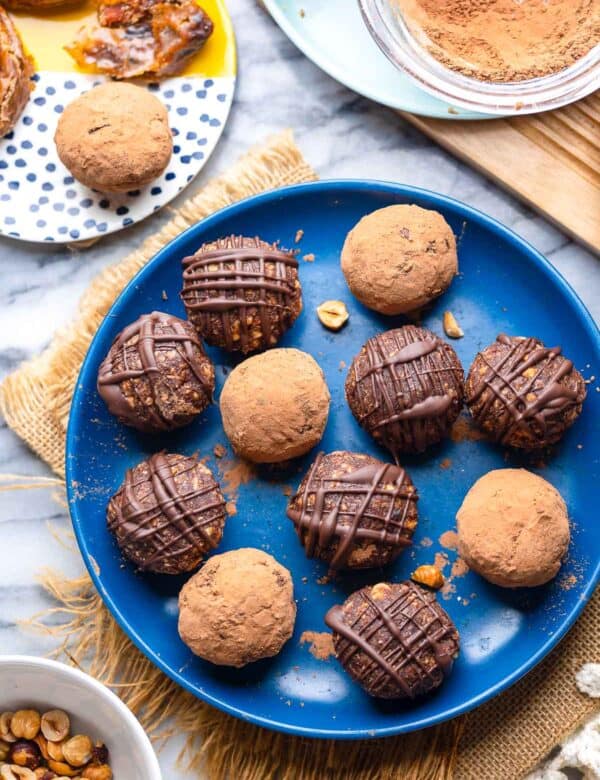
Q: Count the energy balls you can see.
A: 12